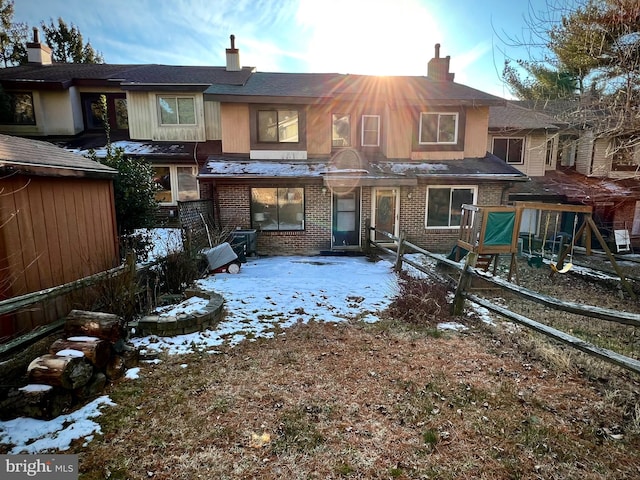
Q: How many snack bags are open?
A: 0